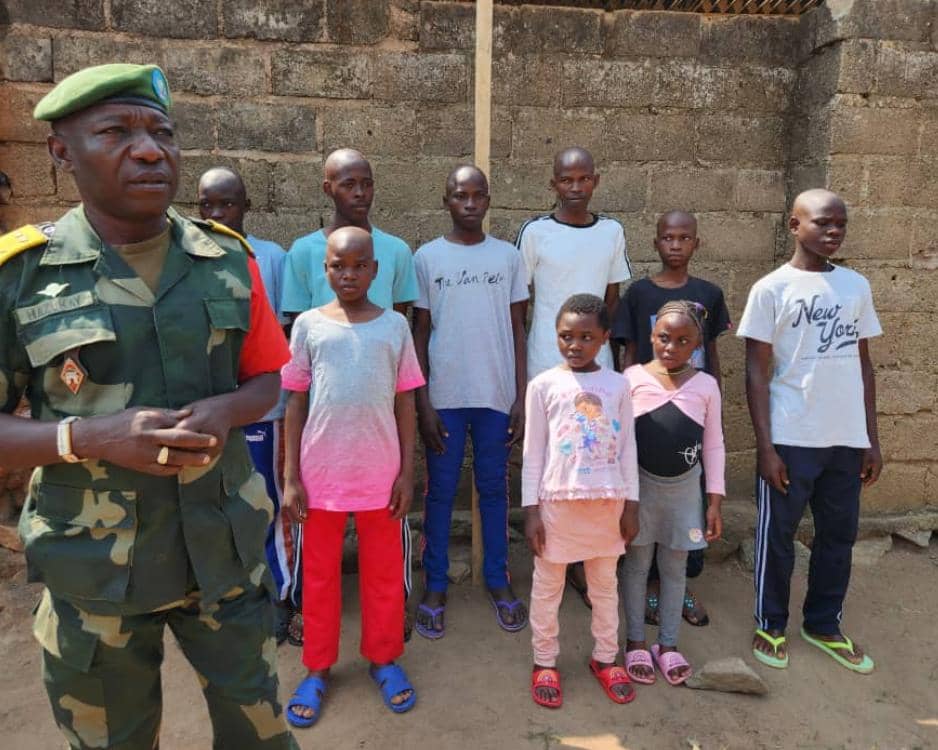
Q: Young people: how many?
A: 9